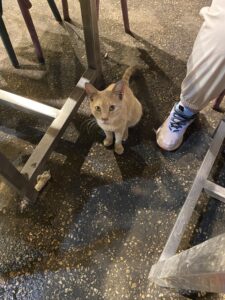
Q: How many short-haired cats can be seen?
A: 1